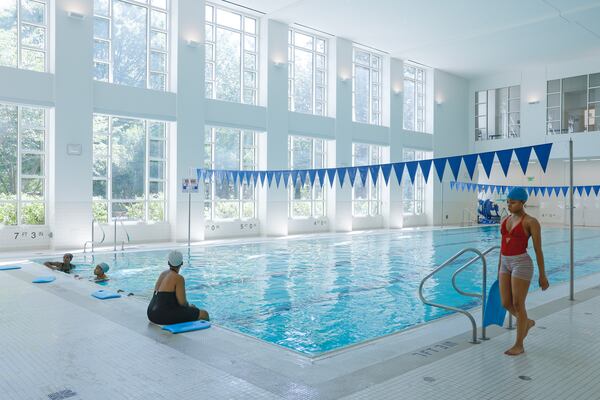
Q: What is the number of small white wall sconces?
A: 7